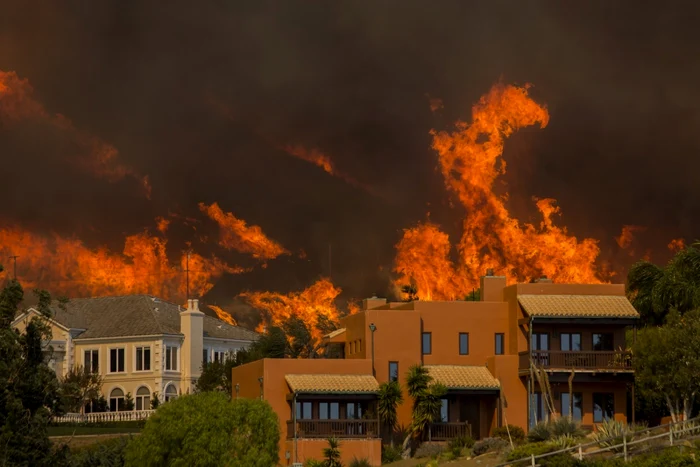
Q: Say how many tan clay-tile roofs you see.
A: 3